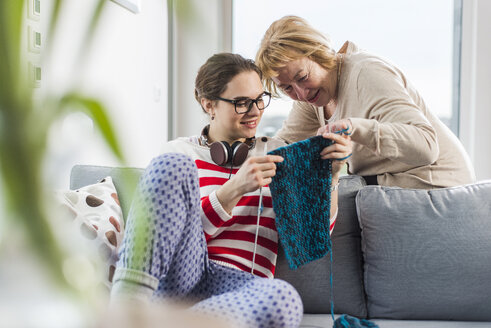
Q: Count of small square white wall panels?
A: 3